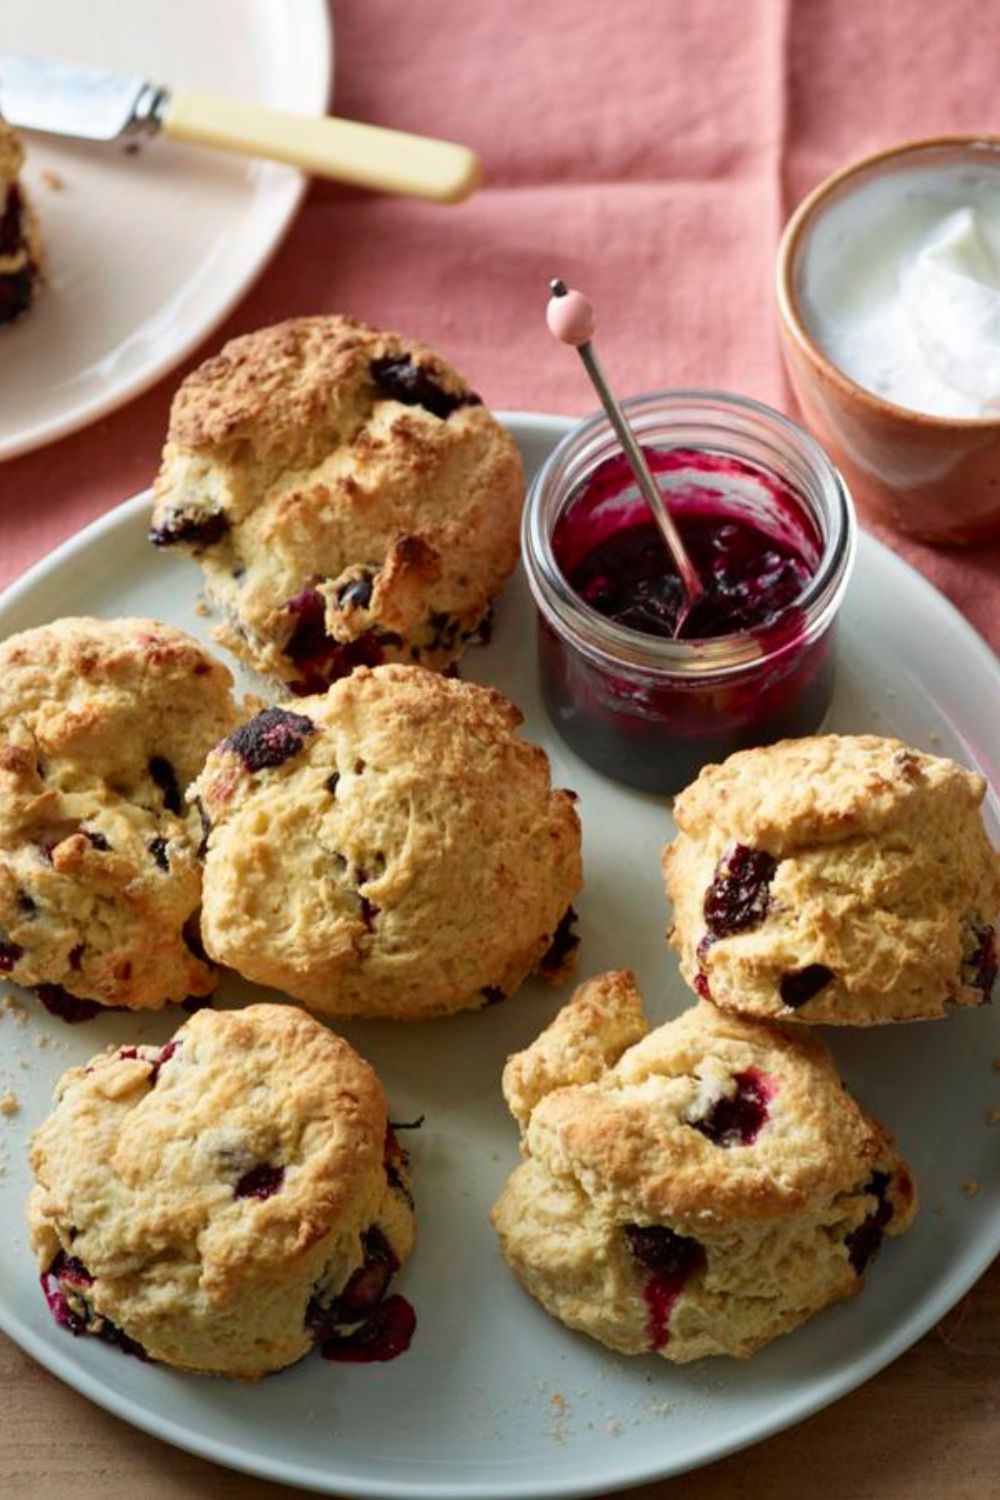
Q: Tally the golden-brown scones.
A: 6